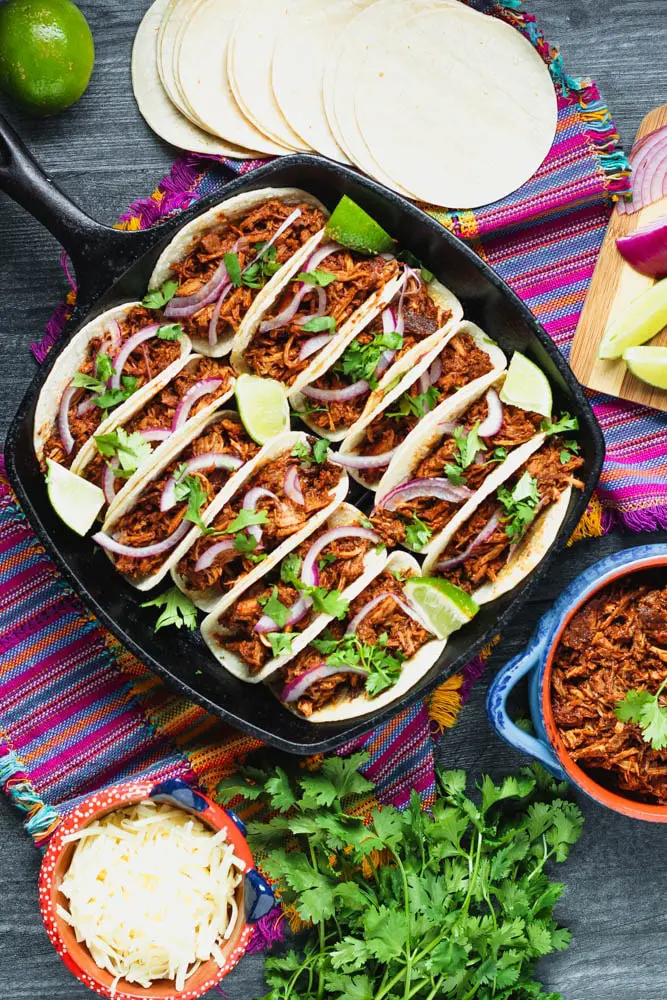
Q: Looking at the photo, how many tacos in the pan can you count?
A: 12